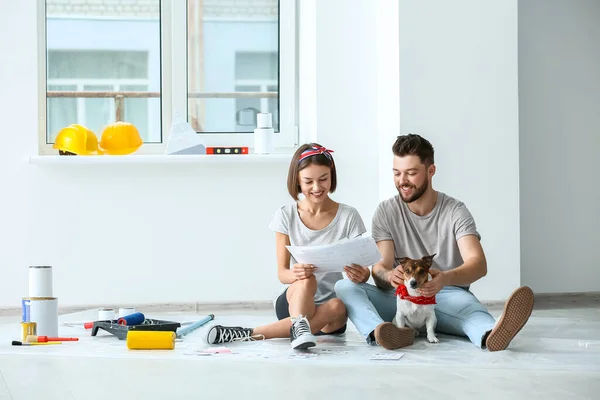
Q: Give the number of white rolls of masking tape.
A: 2